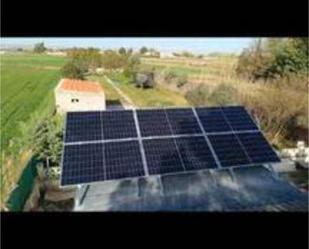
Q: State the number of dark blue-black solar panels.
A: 6